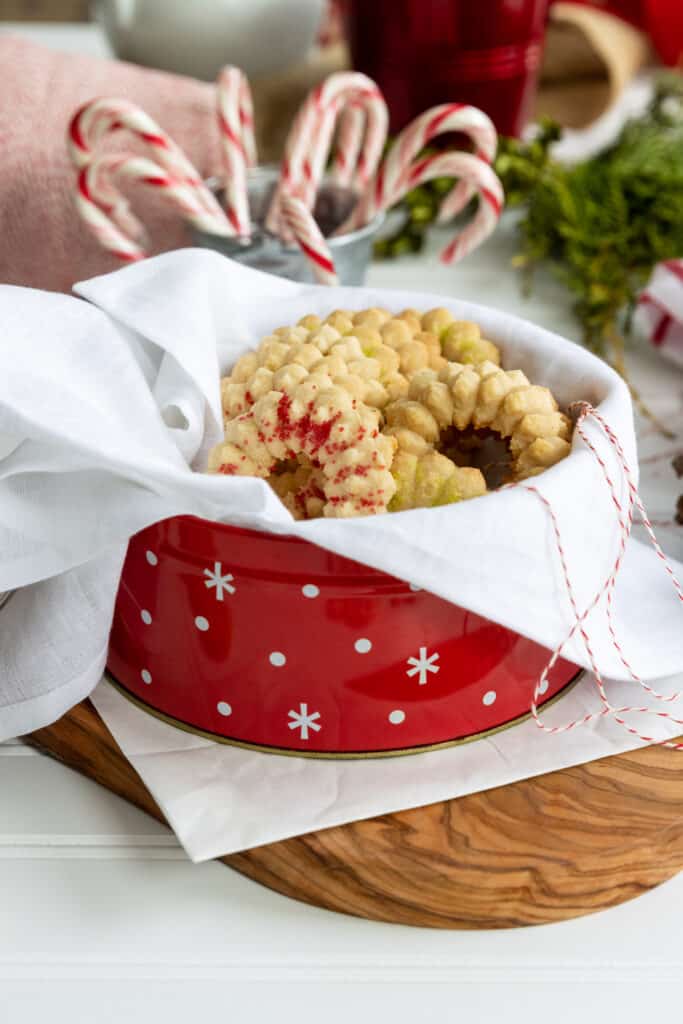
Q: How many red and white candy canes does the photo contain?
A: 8